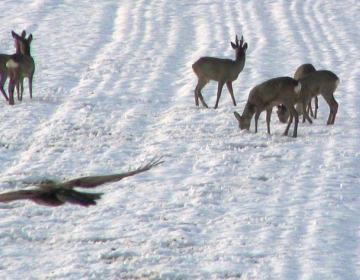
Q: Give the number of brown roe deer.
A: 6